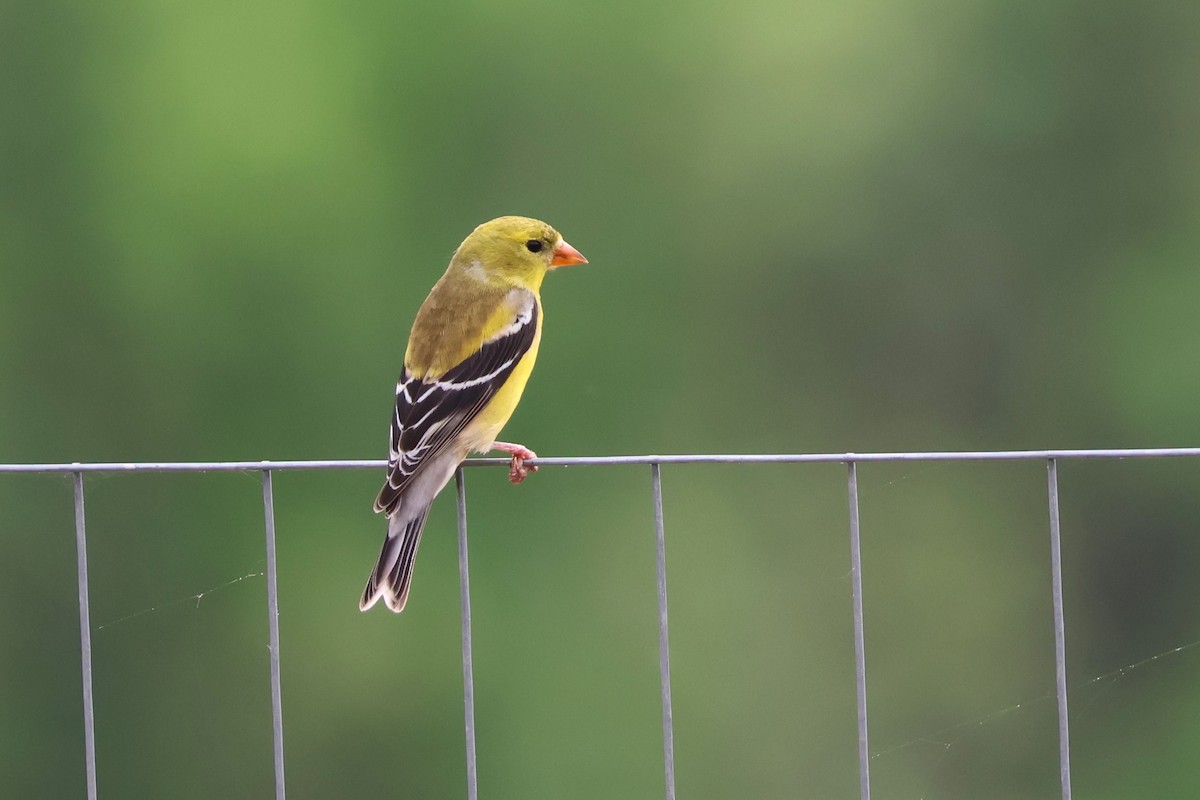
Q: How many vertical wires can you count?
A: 6